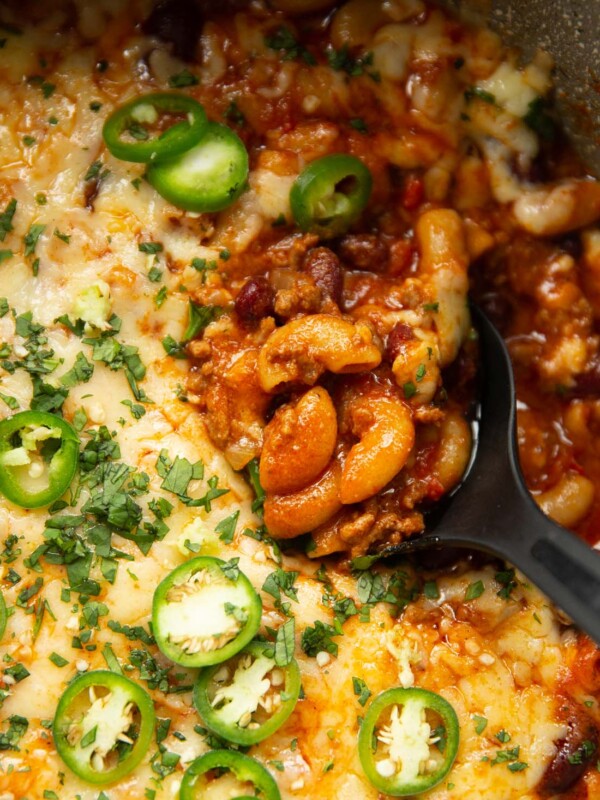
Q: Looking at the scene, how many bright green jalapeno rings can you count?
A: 9